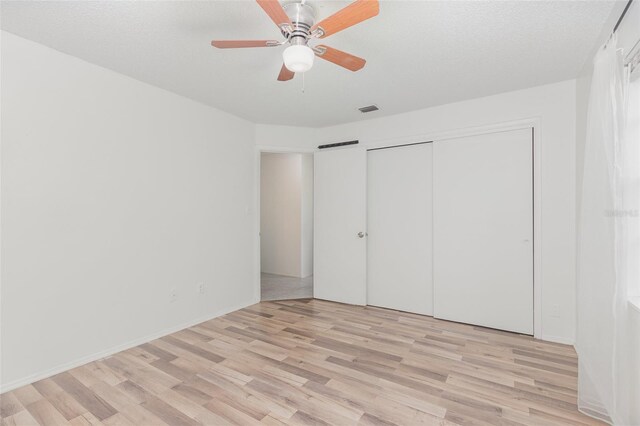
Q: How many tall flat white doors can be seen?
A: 3